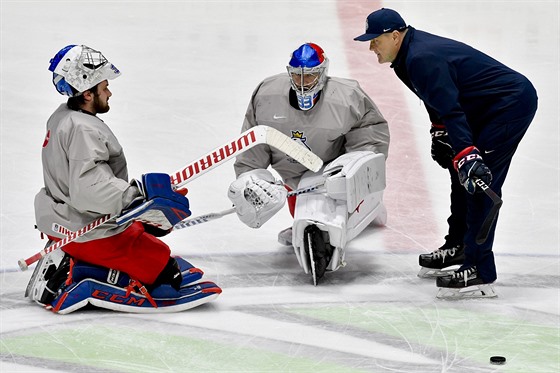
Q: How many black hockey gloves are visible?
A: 2